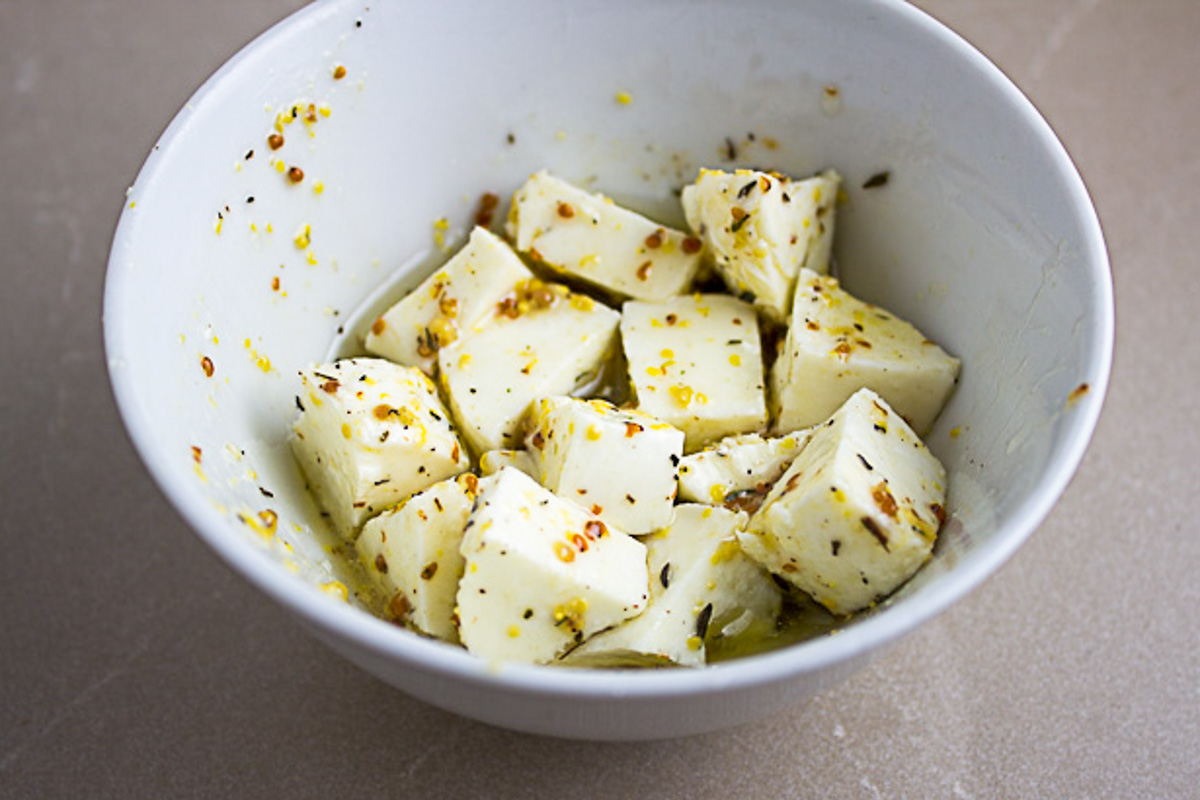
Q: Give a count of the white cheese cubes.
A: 13